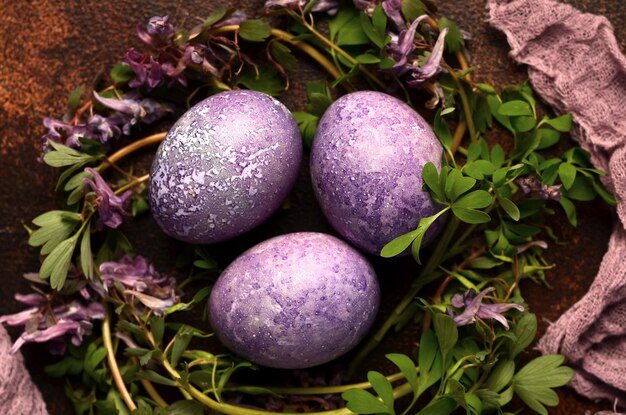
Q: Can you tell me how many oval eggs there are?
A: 3